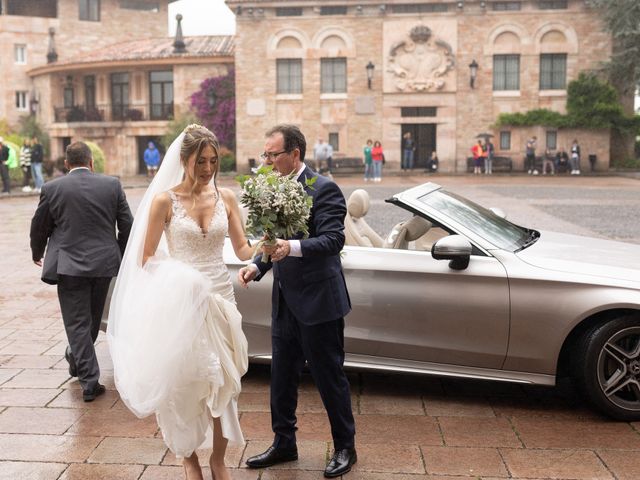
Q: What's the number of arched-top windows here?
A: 4